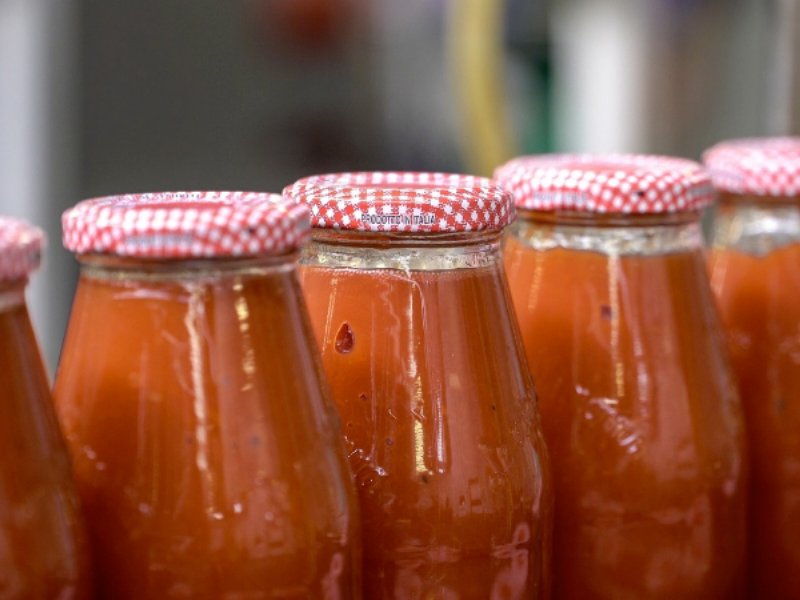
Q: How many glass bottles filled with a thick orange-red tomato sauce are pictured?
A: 5